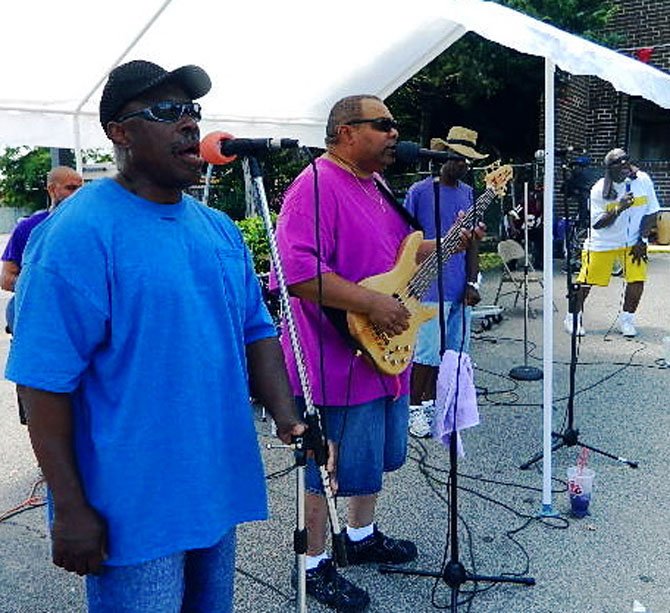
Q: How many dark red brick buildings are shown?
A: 1